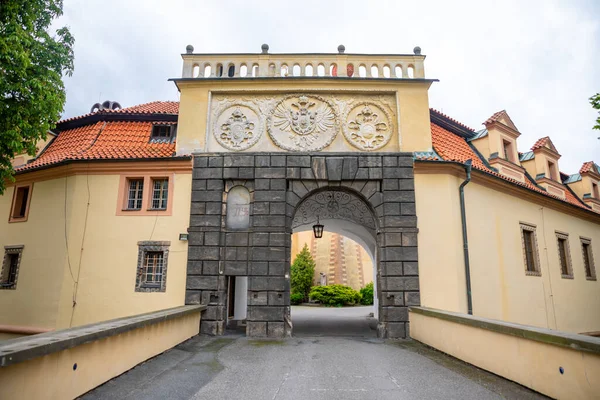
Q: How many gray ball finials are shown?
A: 4